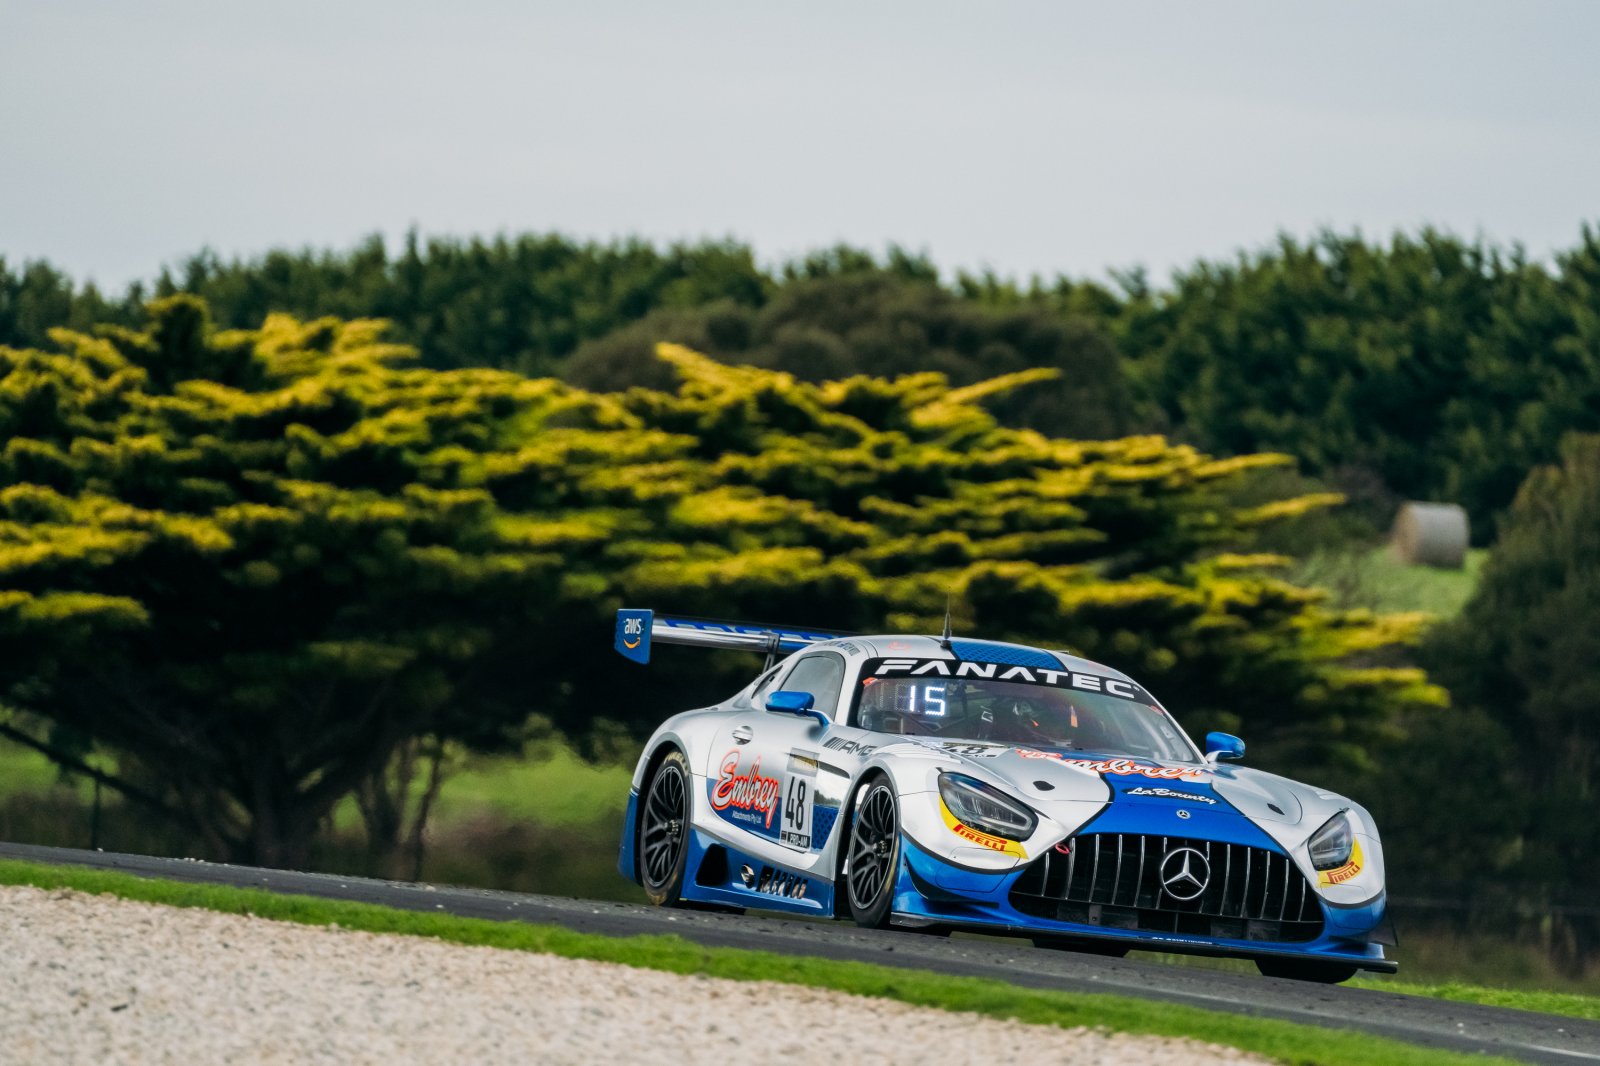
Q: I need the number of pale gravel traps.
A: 1